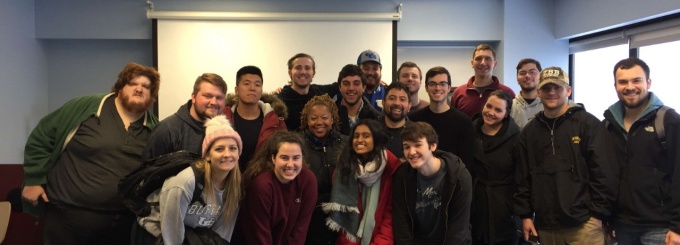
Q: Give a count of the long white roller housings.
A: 1